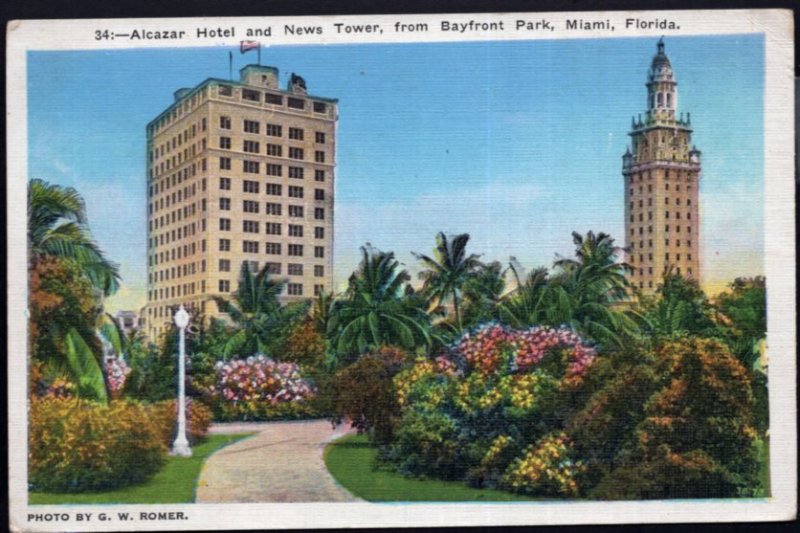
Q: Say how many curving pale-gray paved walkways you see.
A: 1